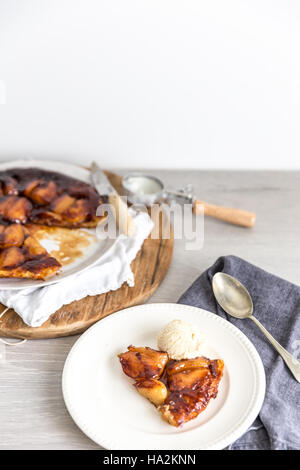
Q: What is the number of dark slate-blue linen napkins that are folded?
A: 1